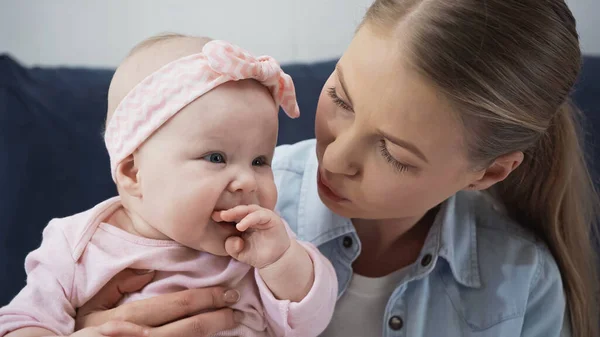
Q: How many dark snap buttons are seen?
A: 3